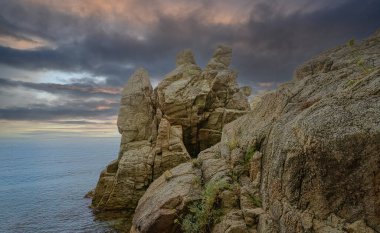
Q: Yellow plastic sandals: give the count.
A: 0